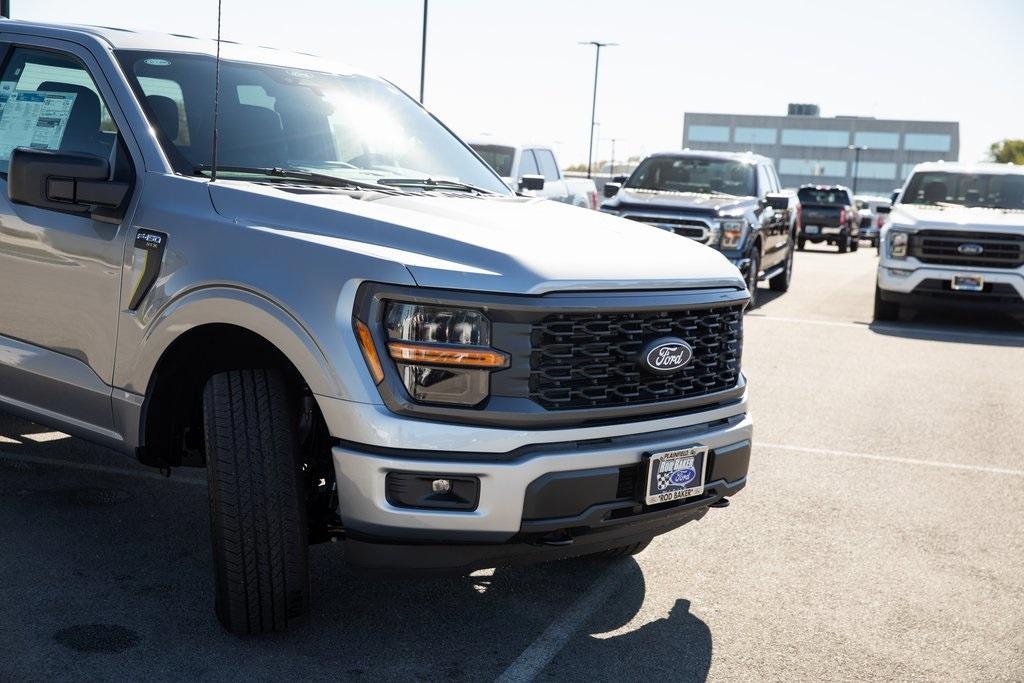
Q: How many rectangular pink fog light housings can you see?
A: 0